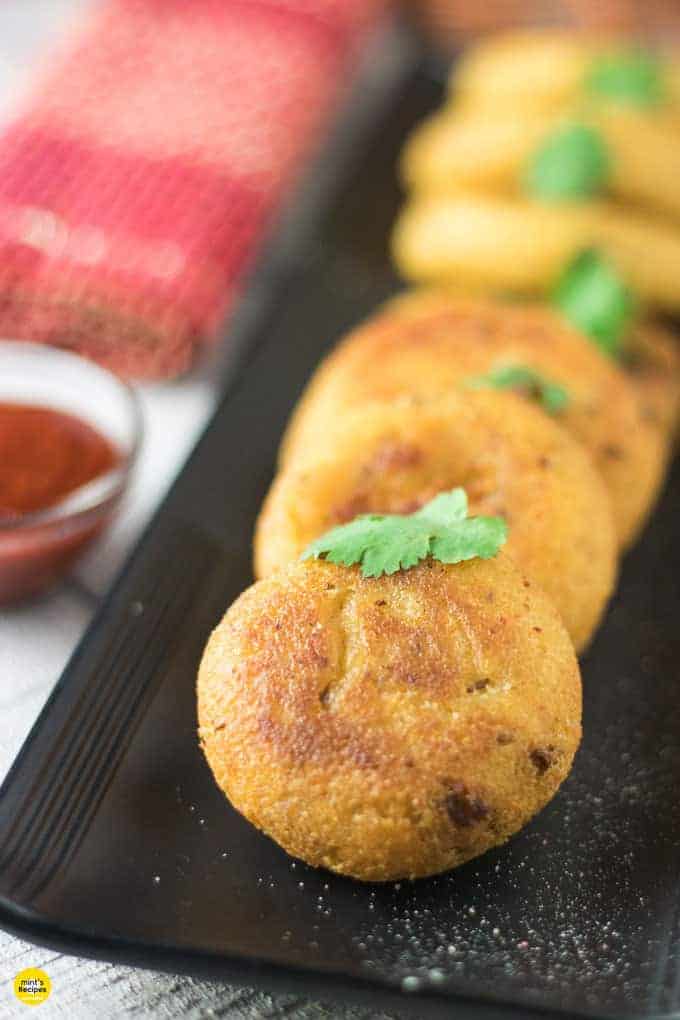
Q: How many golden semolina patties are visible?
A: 7